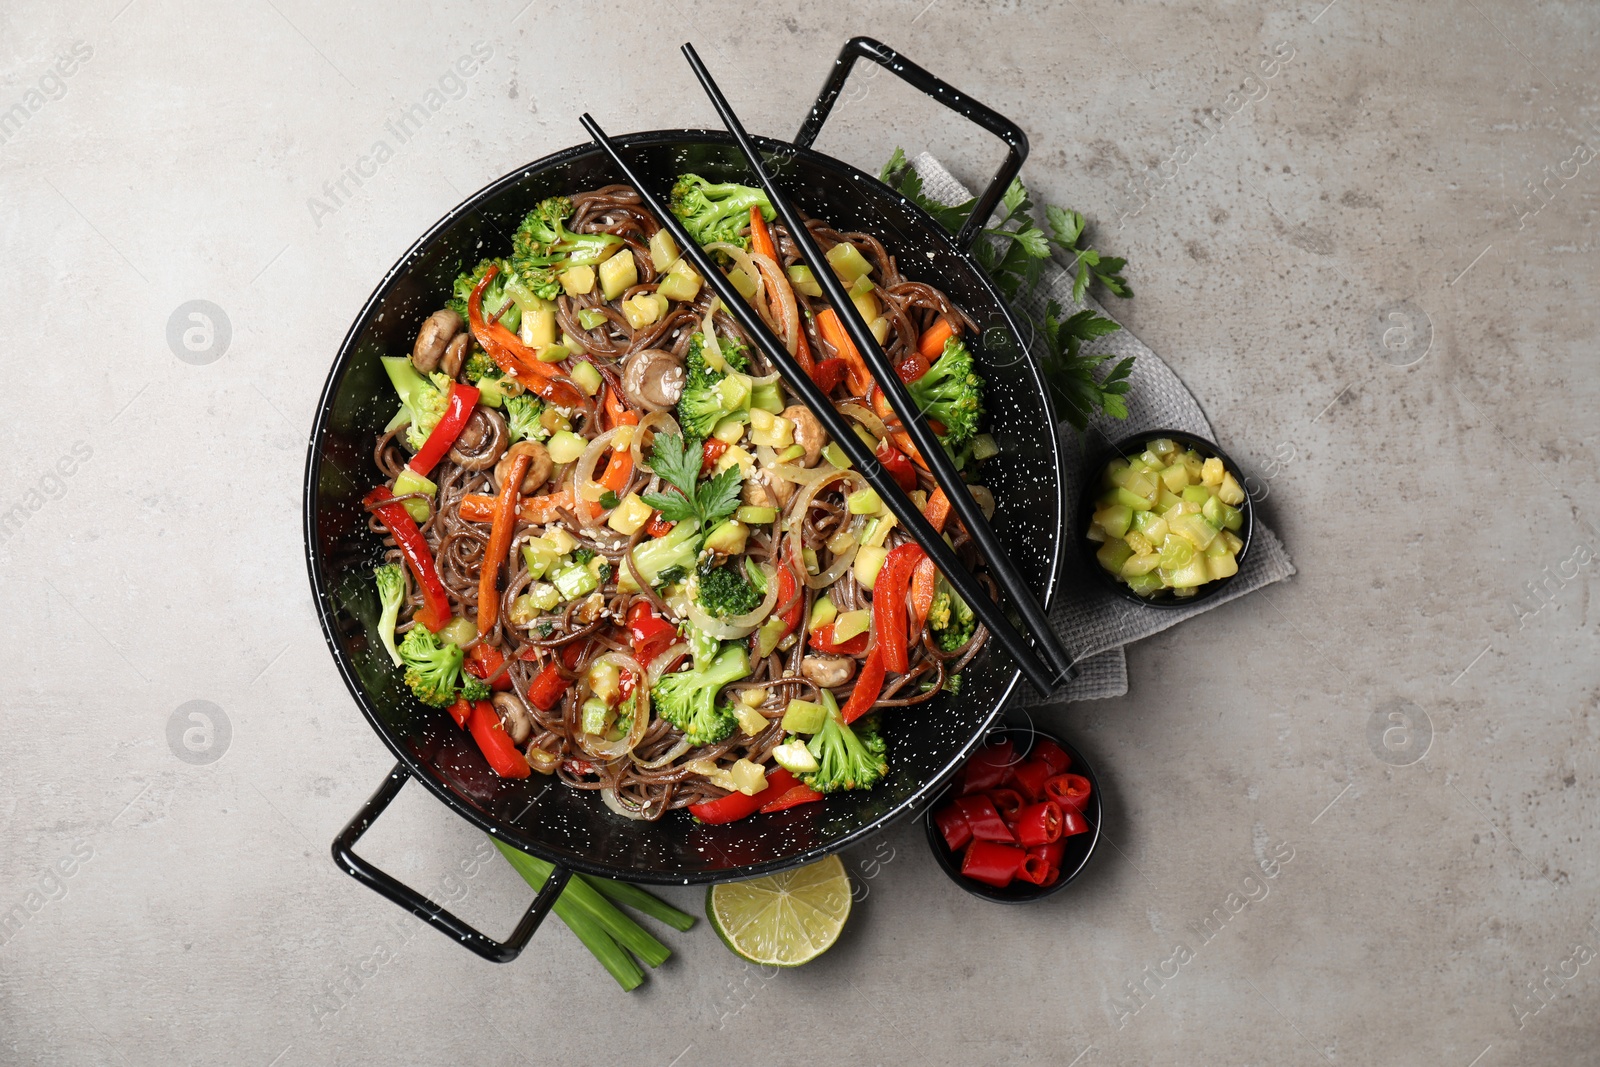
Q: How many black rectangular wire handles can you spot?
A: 2